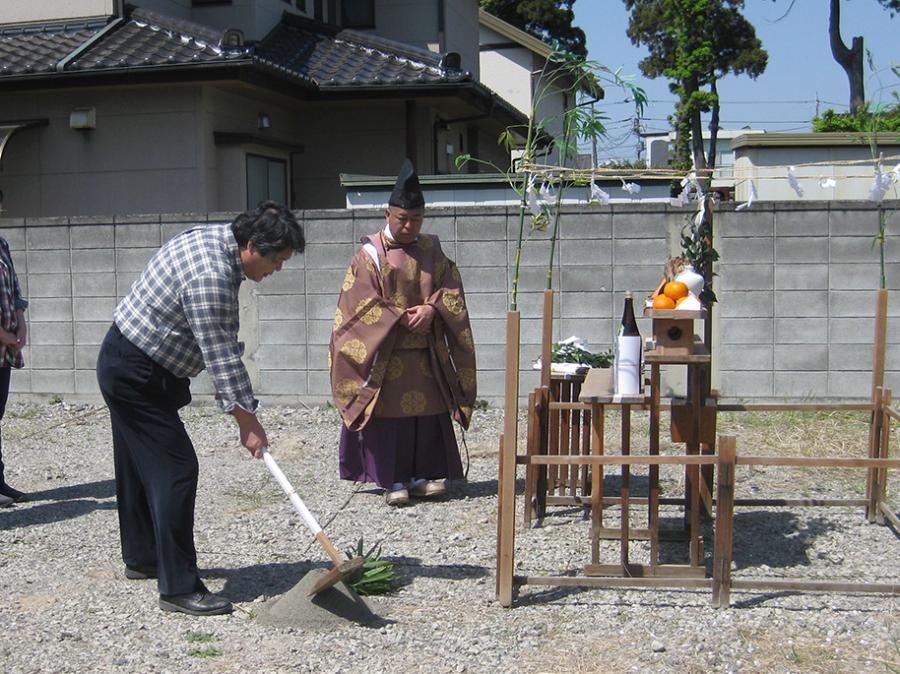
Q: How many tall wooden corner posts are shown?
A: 3